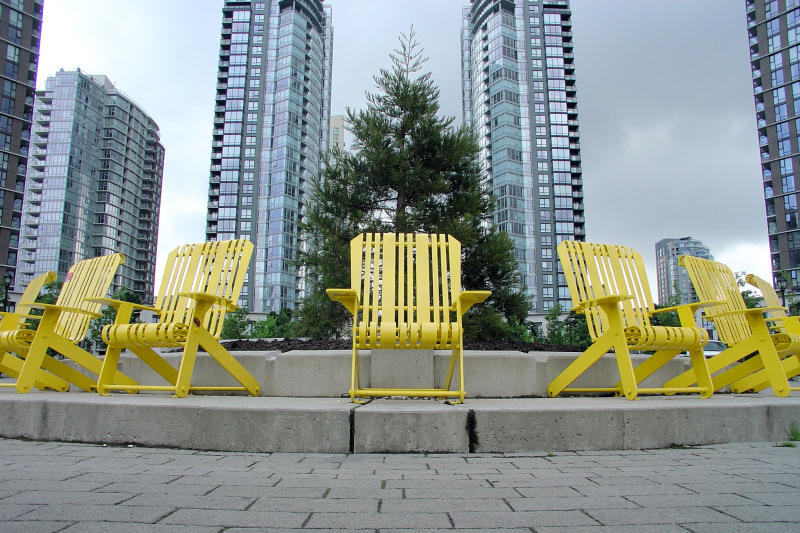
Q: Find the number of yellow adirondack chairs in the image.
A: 7